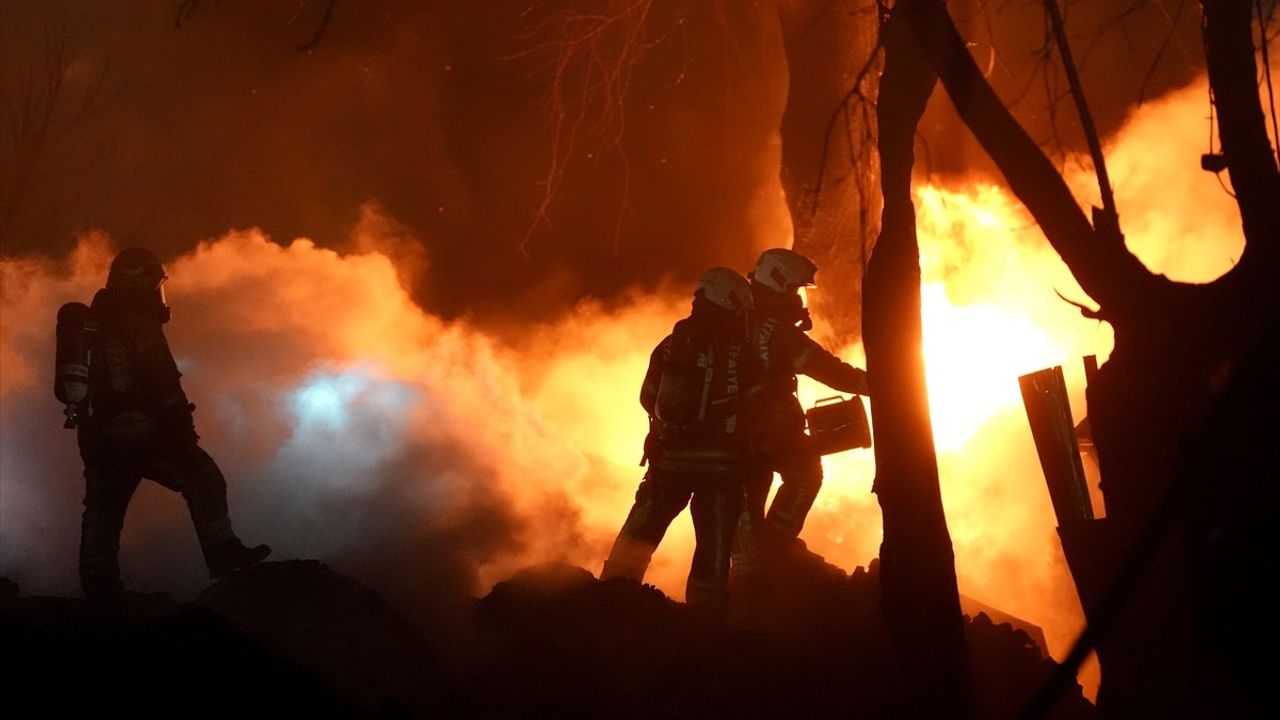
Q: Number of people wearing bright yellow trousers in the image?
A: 0